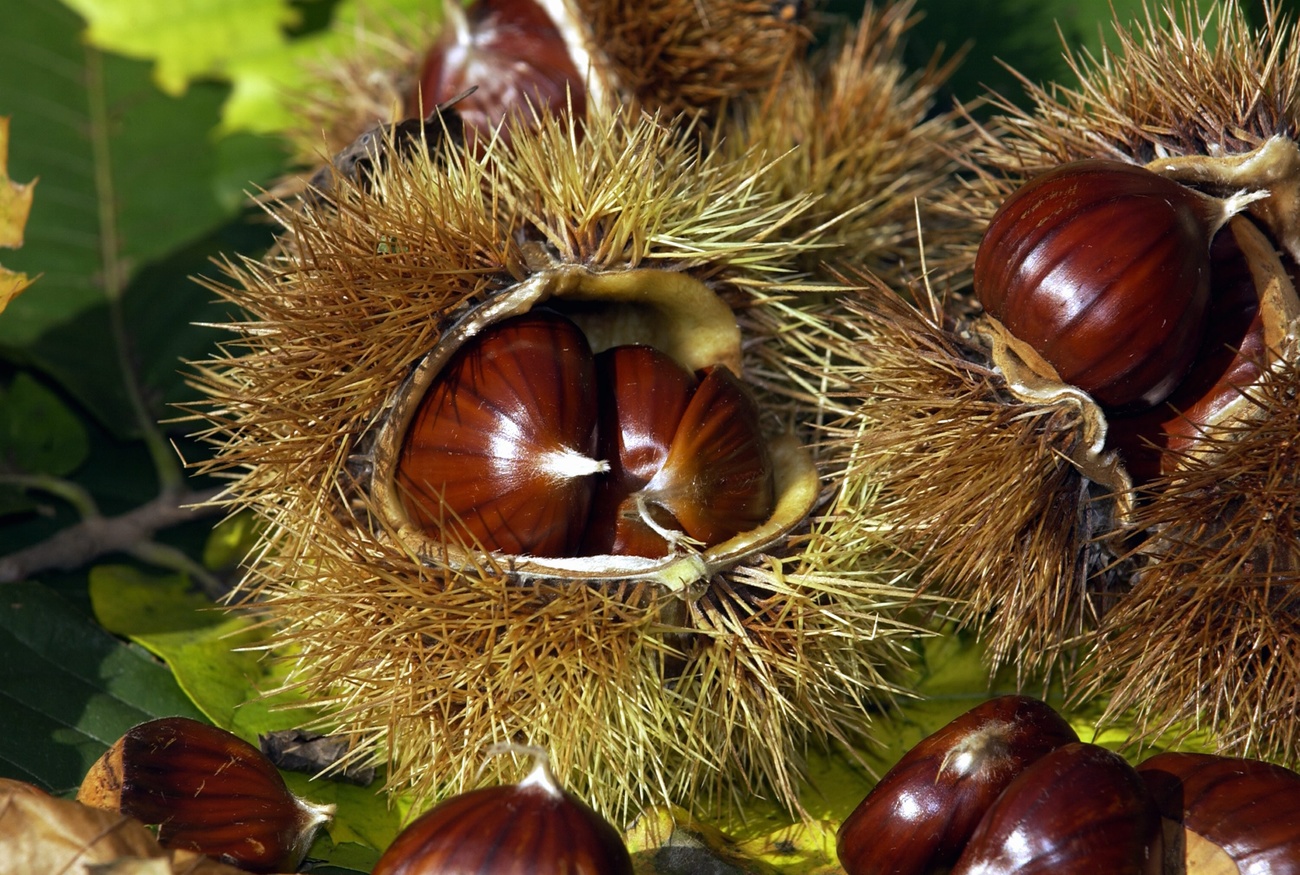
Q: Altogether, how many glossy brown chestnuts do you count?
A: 11